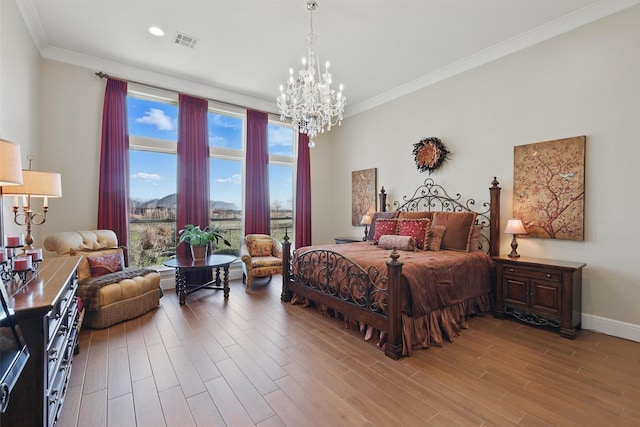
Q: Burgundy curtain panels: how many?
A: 4